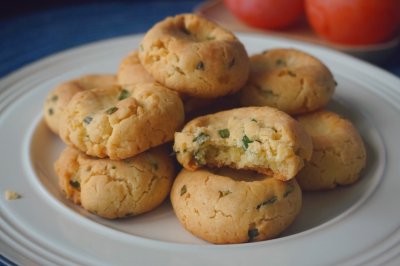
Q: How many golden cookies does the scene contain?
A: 9